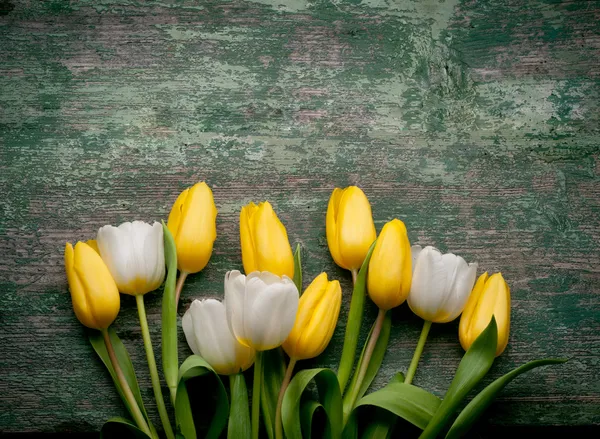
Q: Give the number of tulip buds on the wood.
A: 11